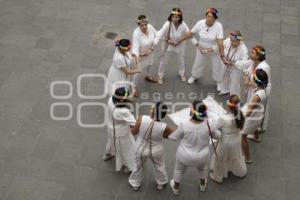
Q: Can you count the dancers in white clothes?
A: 11